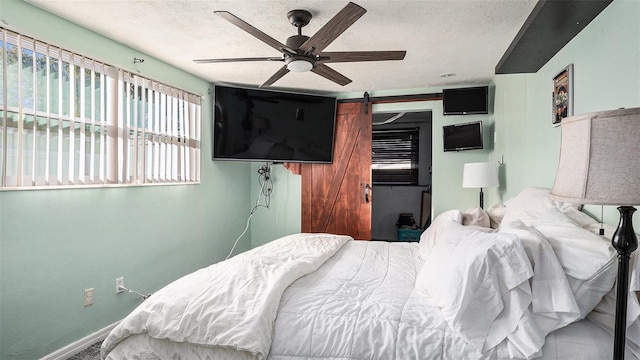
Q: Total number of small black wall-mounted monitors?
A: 2